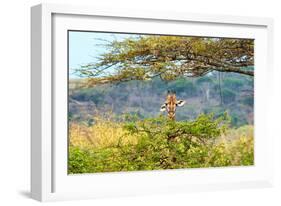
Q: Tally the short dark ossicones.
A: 2